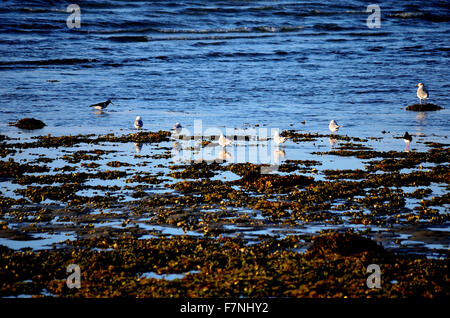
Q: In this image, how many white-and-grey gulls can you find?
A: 6